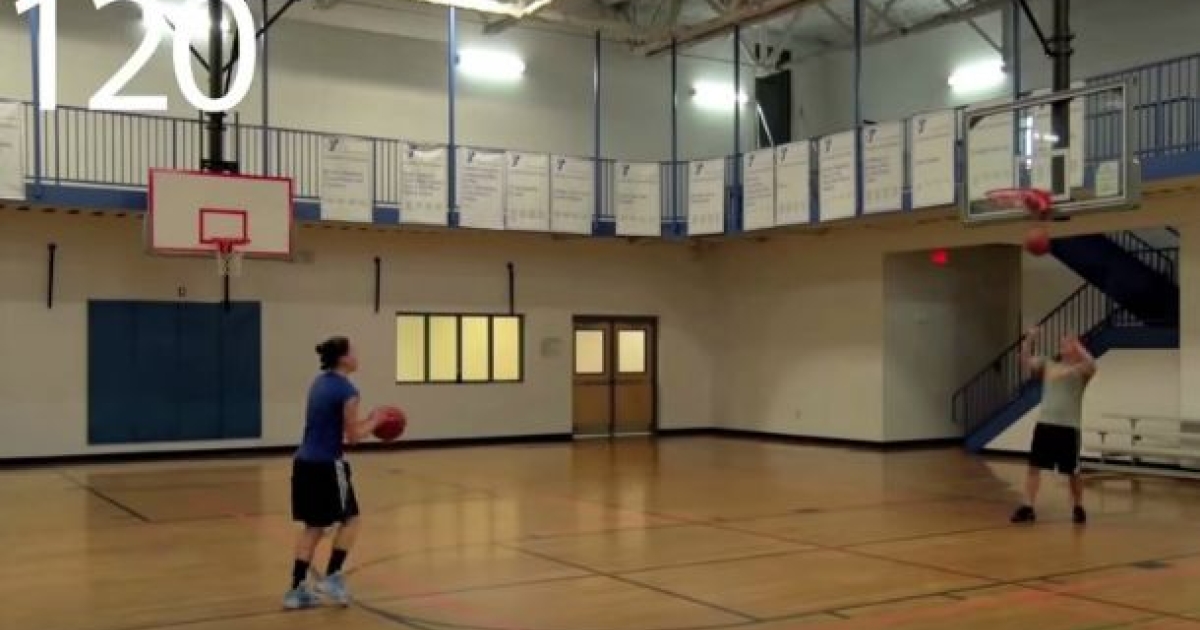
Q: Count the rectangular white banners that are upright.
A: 15